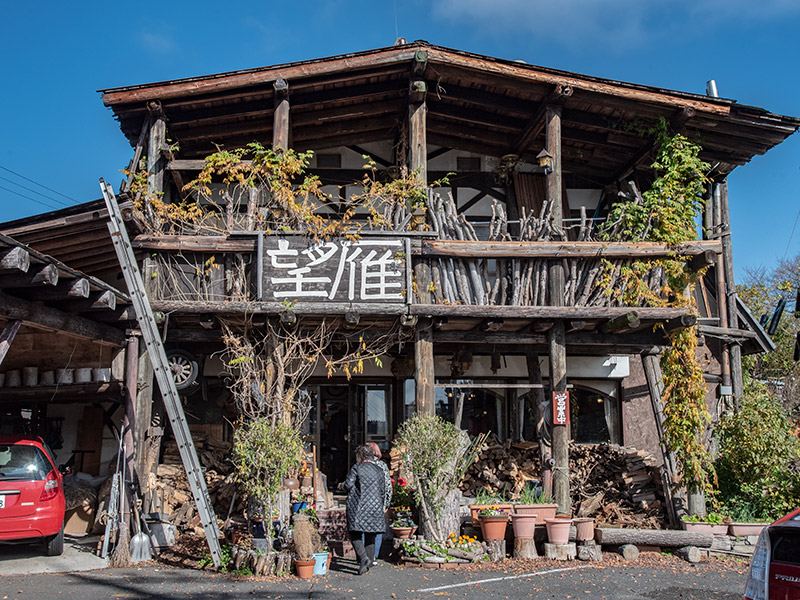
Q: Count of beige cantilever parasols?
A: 0